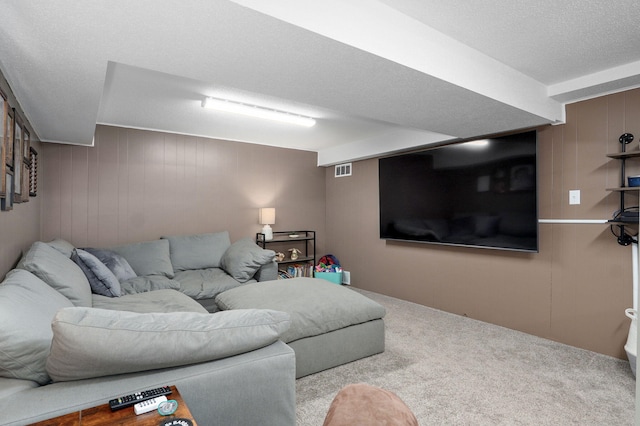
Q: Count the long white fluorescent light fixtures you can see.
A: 1